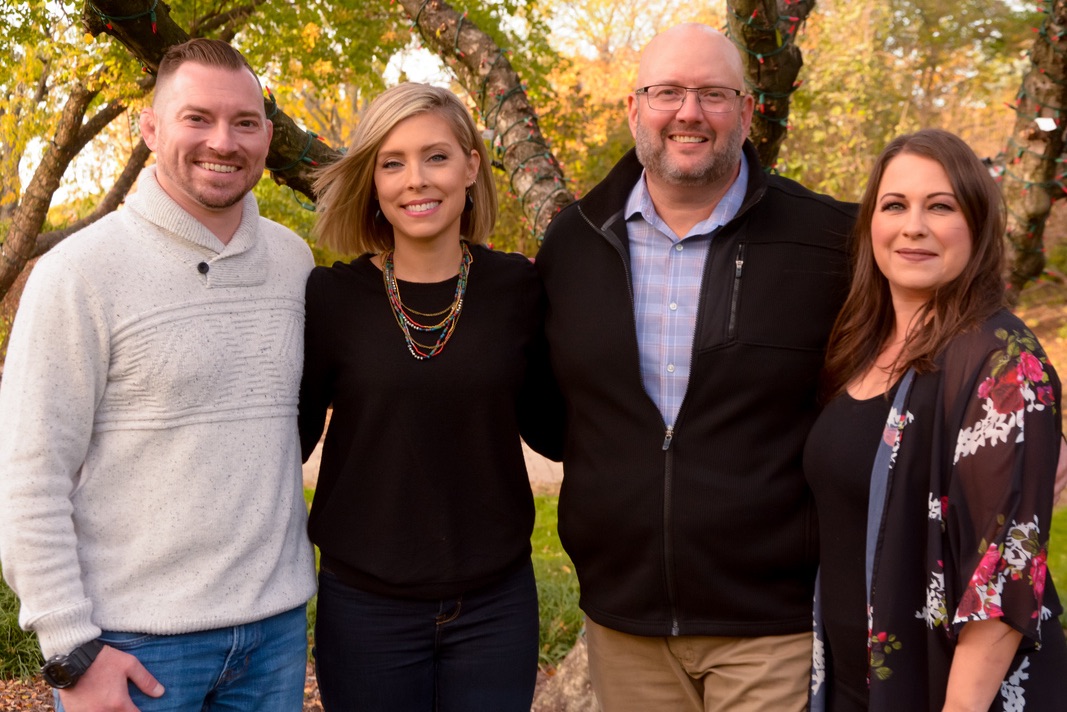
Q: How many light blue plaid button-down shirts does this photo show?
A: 1